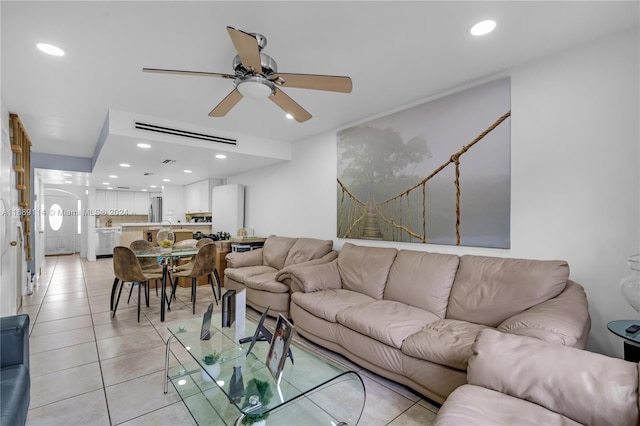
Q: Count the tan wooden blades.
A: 5